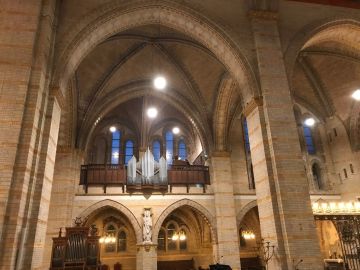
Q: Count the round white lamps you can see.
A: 6